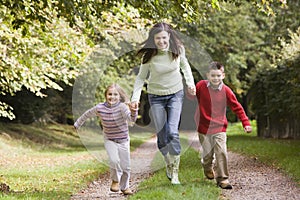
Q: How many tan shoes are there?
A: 4